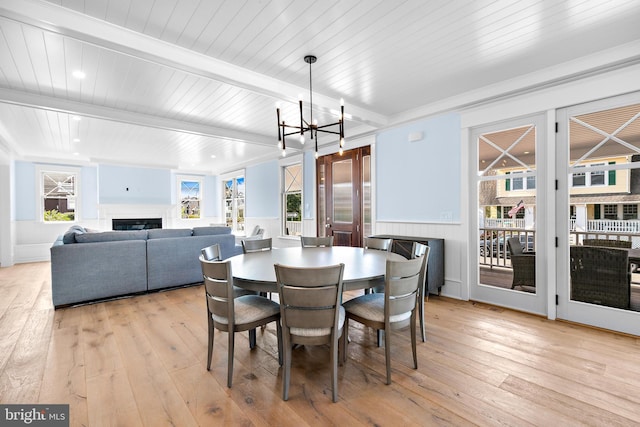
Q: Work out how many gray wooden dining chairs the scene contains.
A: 8